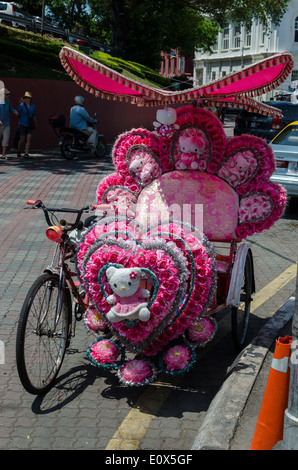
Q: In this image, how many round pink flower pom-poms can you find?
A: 5